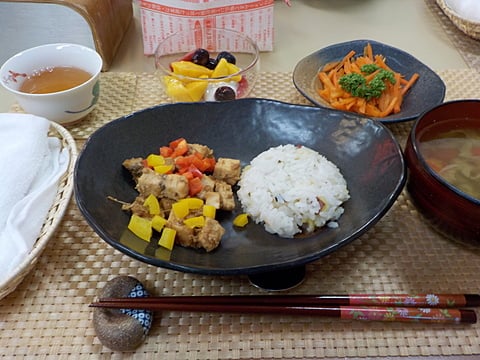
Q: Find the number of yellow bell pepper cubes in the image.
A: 11